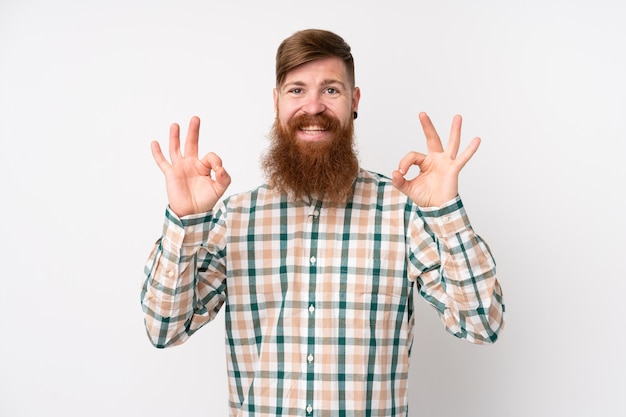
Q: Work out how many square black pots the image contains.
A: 0